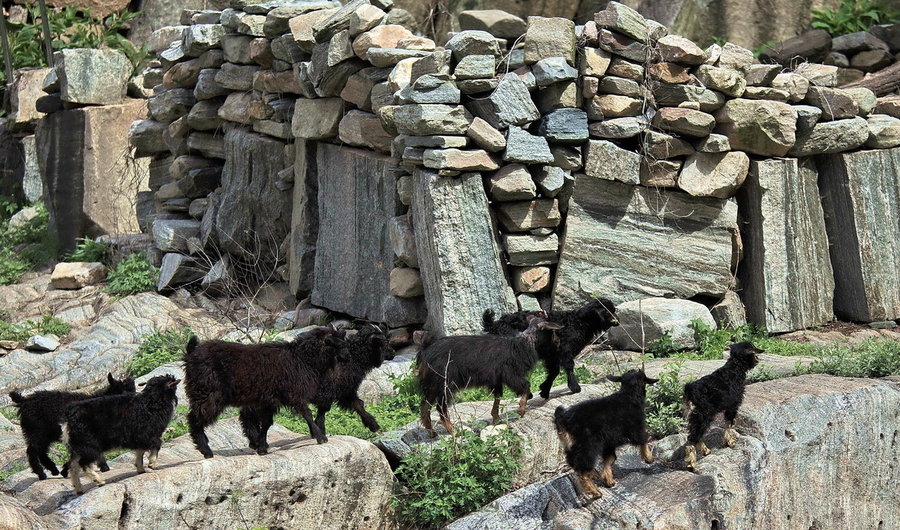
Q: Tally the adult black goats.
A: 4